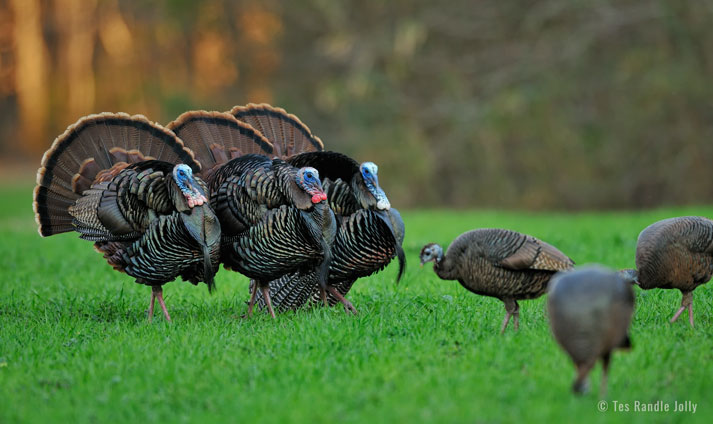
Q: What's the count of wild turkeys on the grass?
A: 6